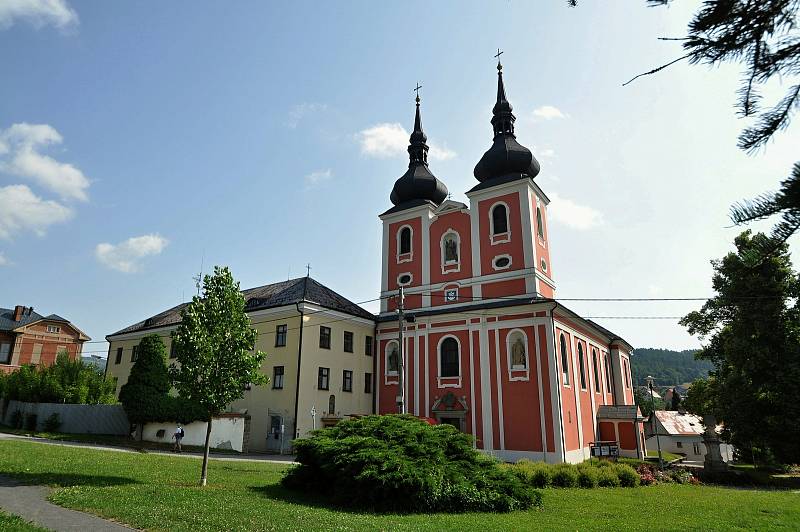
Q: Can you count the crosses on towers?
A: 2